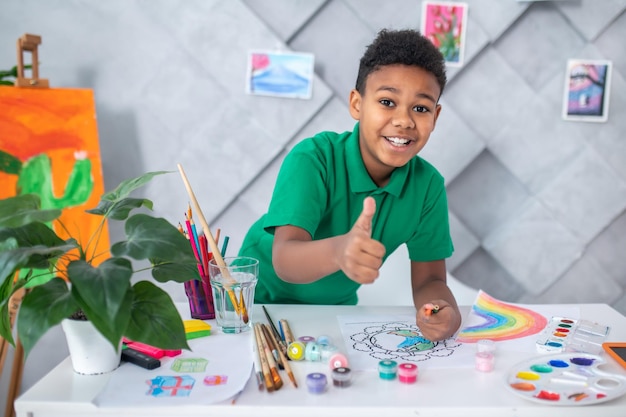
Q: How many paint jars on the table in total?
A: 12